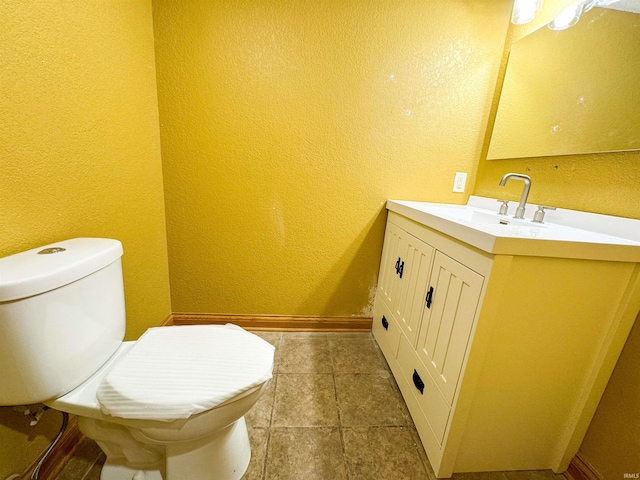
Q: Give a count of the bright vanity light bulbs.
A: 2